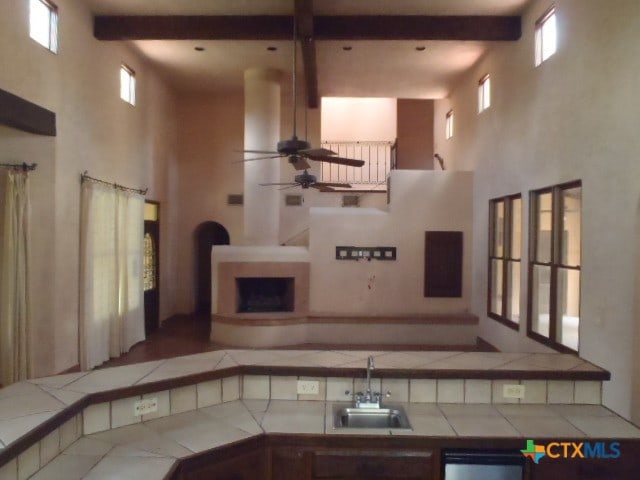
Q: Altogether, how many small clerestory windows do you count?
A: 5